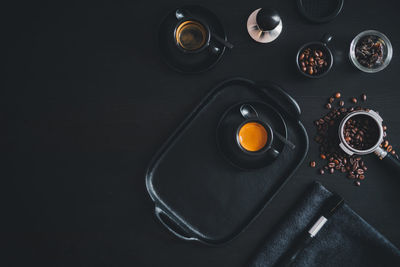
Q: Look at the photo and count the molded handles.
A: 2